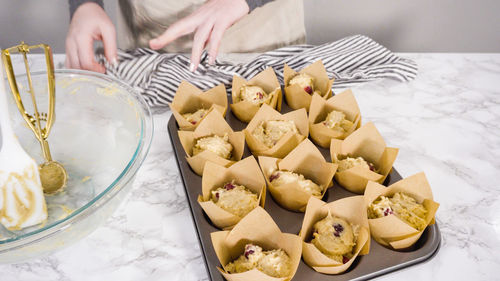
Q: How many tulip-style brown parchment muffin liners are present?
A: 12